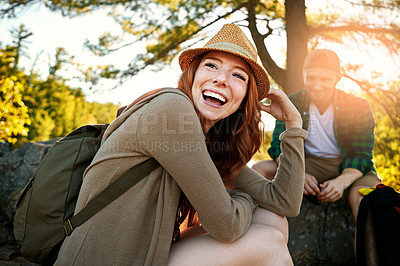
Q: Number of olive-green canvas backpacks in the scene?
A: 1